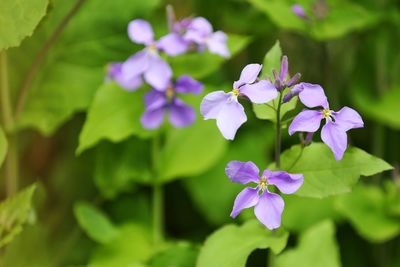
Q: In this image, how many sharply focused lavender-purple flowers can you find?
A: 3